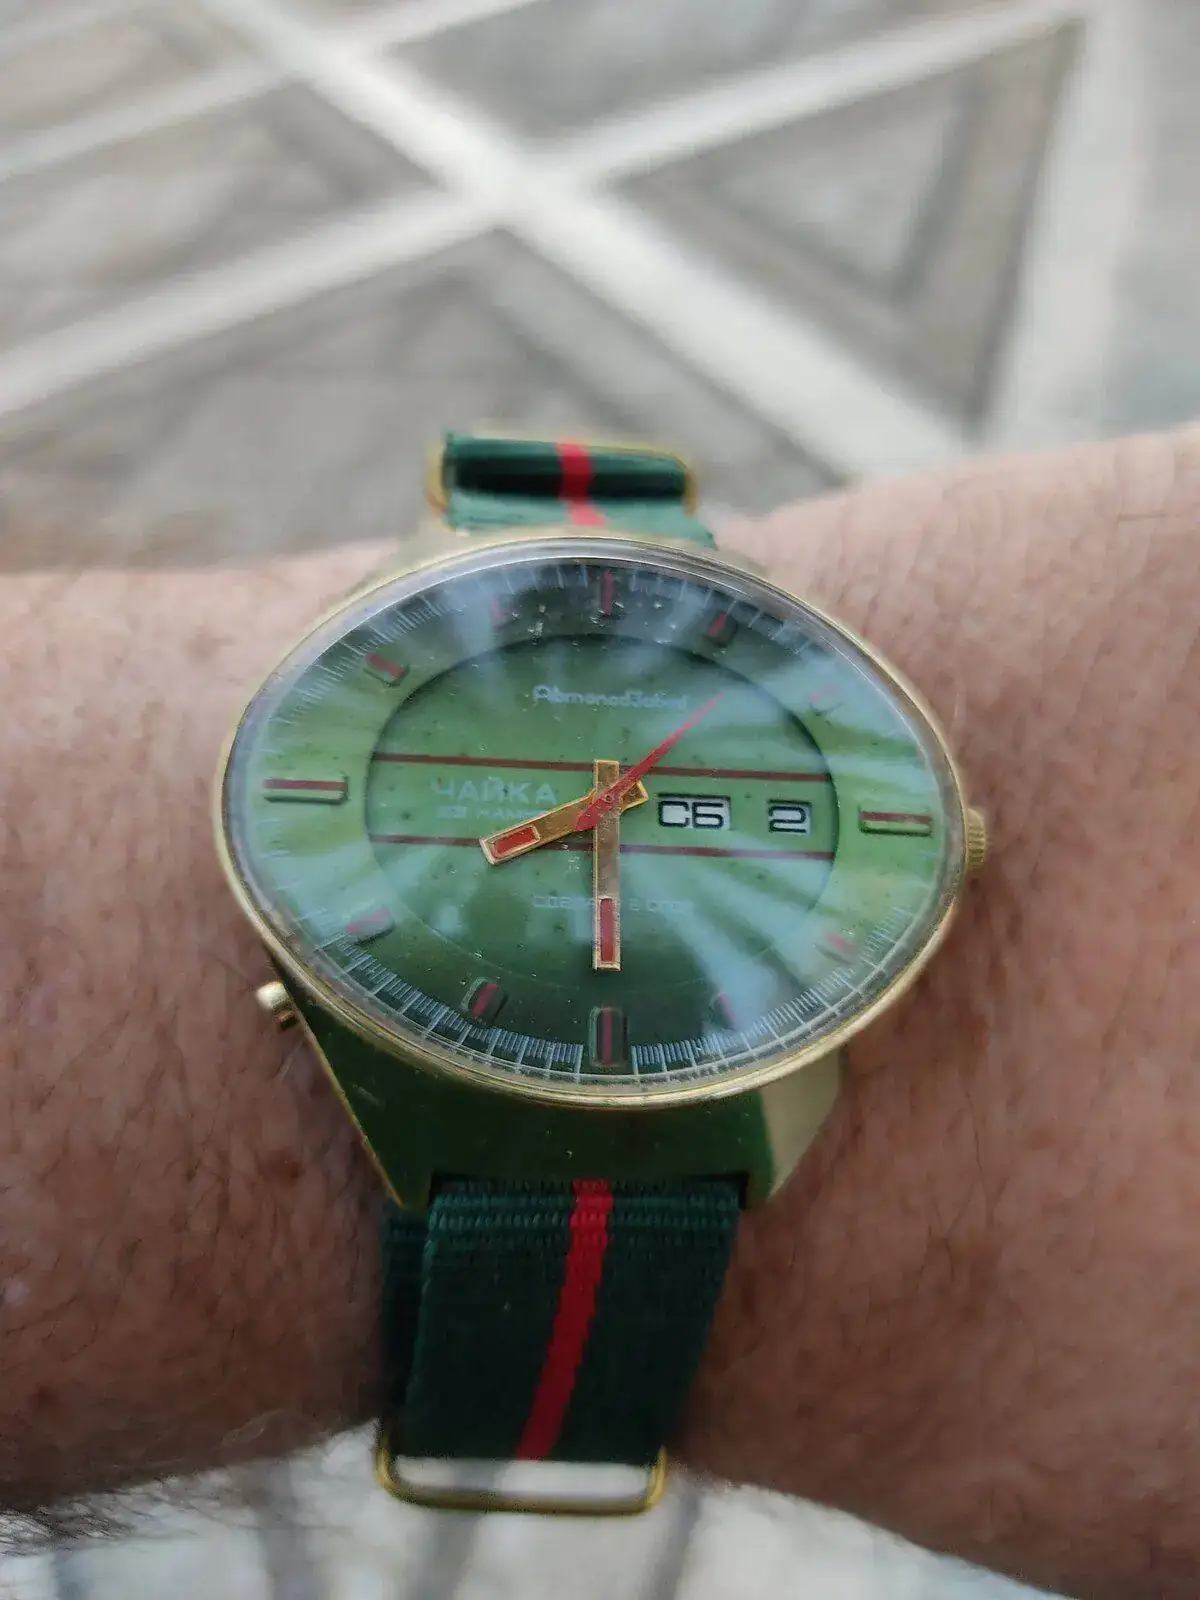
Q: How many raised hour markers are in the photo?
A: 12